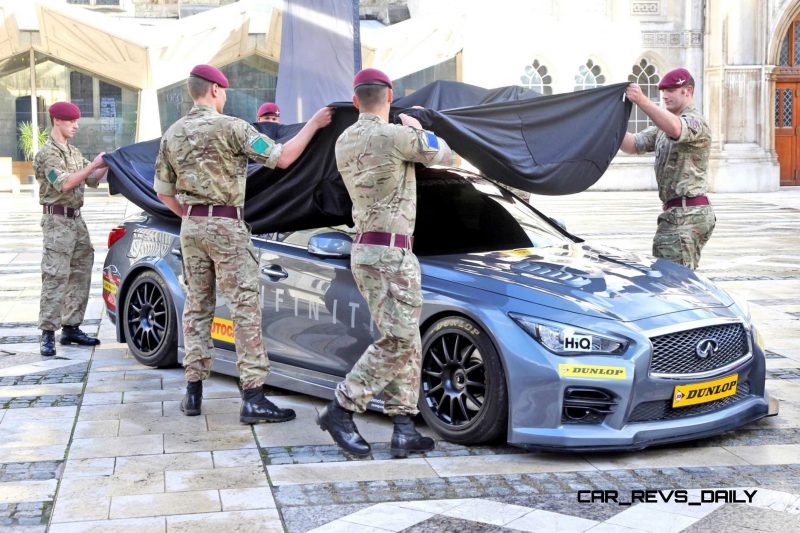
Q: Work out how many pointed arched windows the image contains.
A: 3